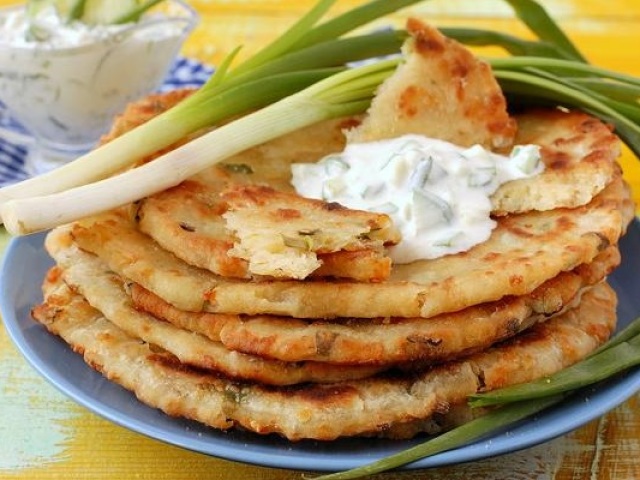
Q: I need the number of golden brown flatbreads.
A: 5